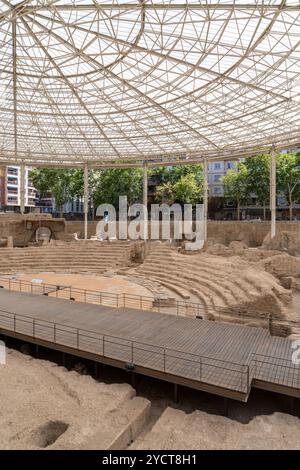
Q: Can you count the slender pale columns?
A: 5